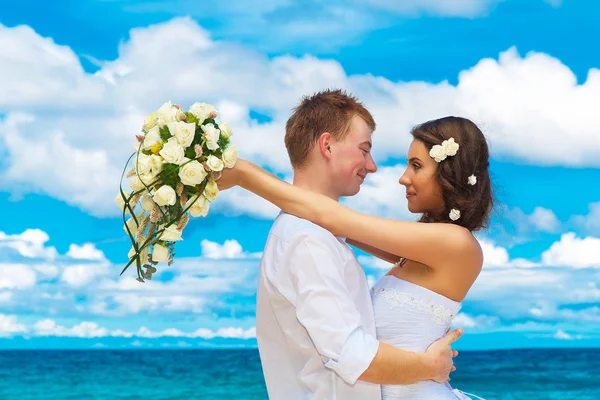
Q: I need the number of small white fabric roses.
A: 4